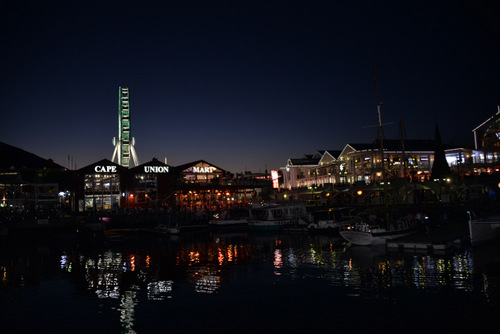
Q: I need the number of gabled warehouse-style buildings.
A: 3